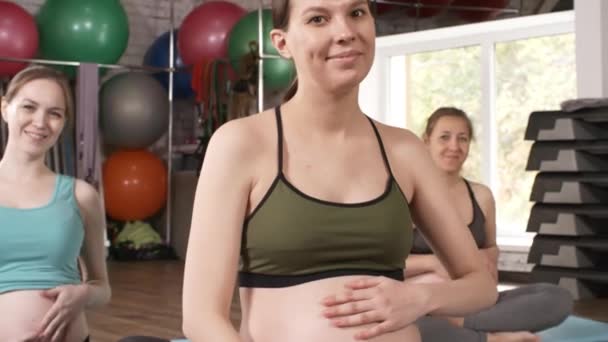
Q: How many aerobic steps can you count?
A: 6